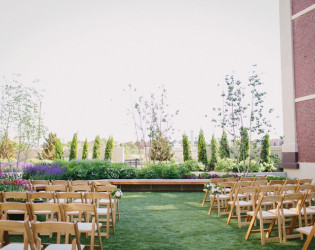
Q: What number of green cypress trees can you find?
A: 11